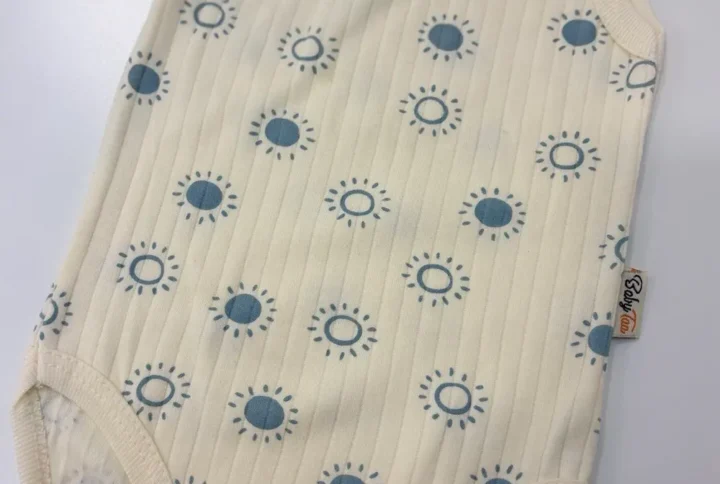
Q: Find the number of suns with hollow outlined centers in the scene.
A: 13